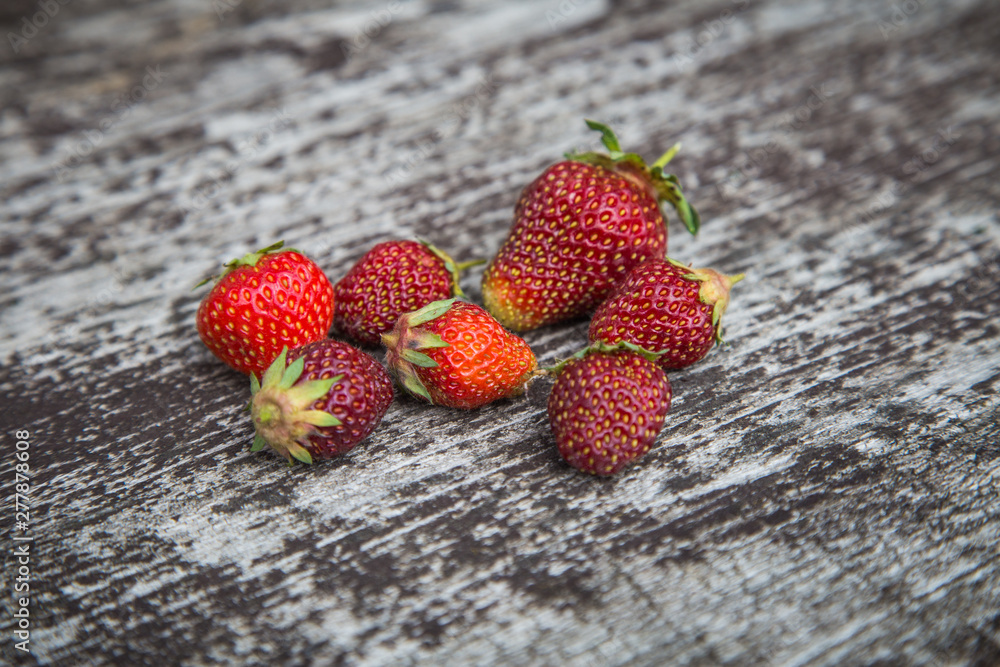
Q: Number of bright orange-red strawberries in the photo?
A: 2